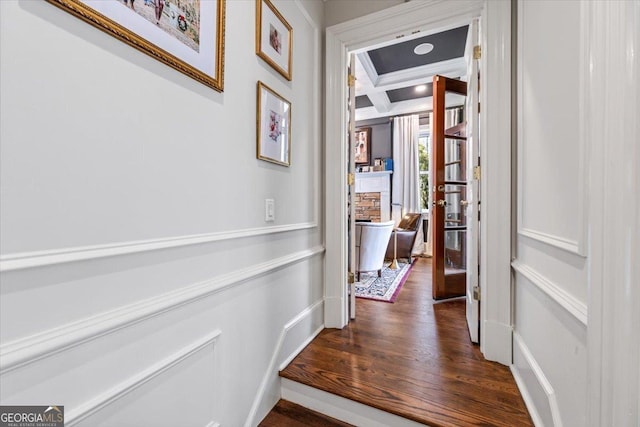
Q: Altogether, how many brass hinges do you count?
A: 6